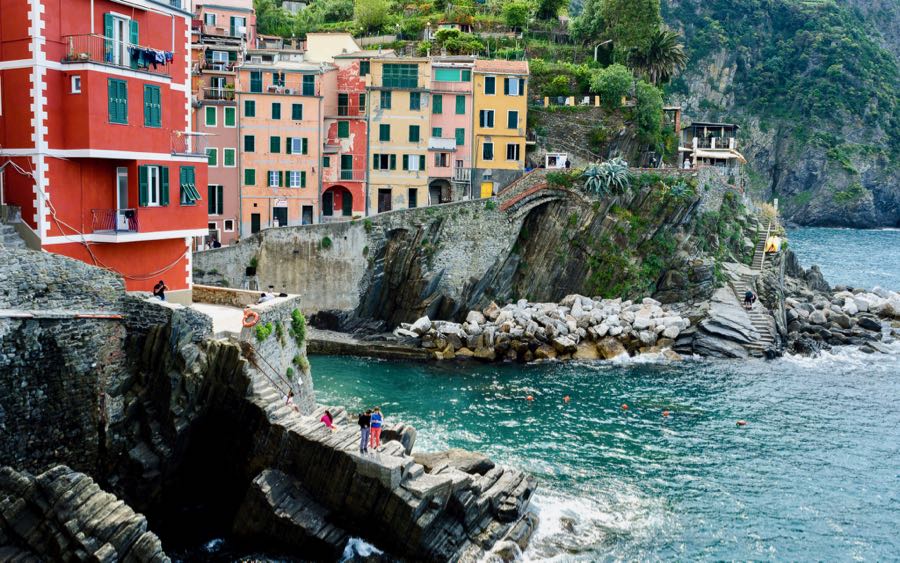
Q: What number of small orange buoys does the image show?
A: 5